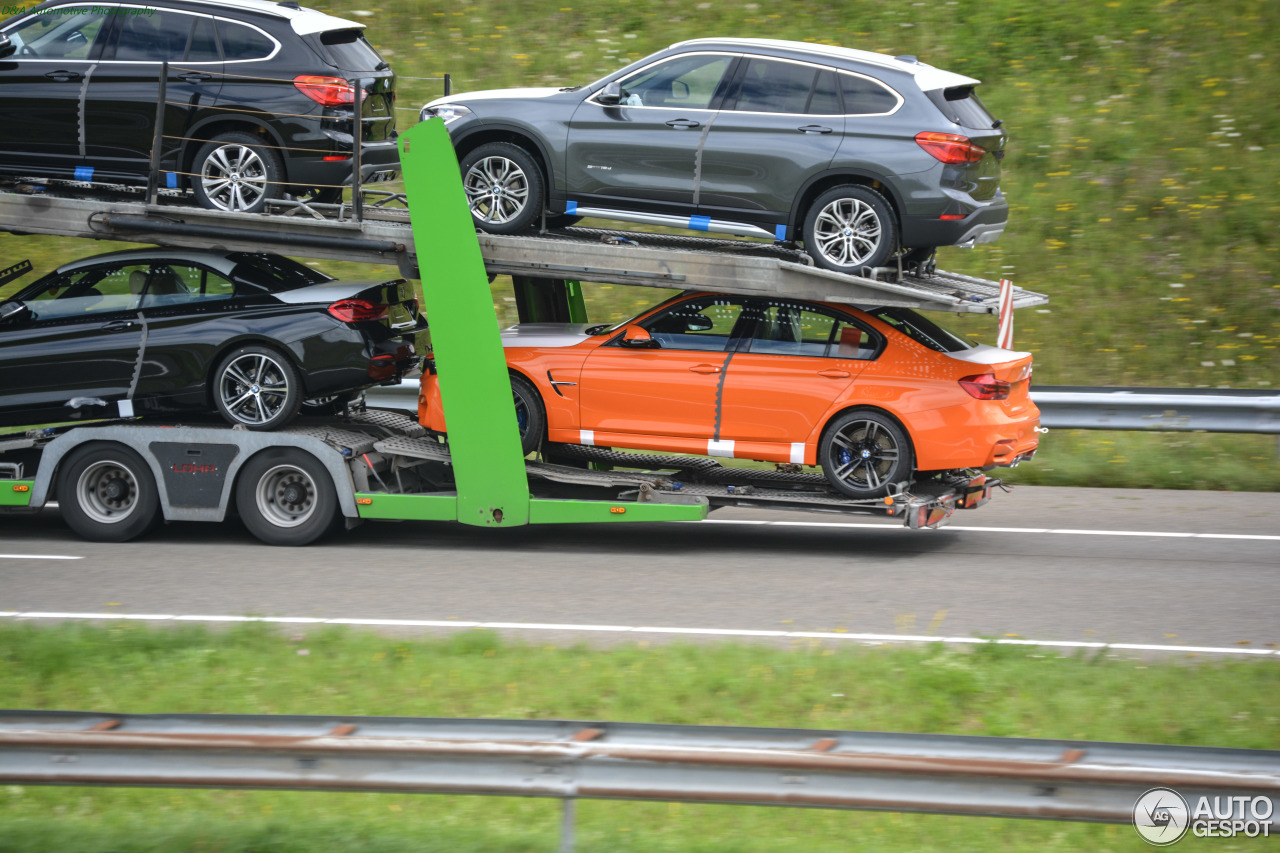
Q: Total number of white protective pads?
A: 4